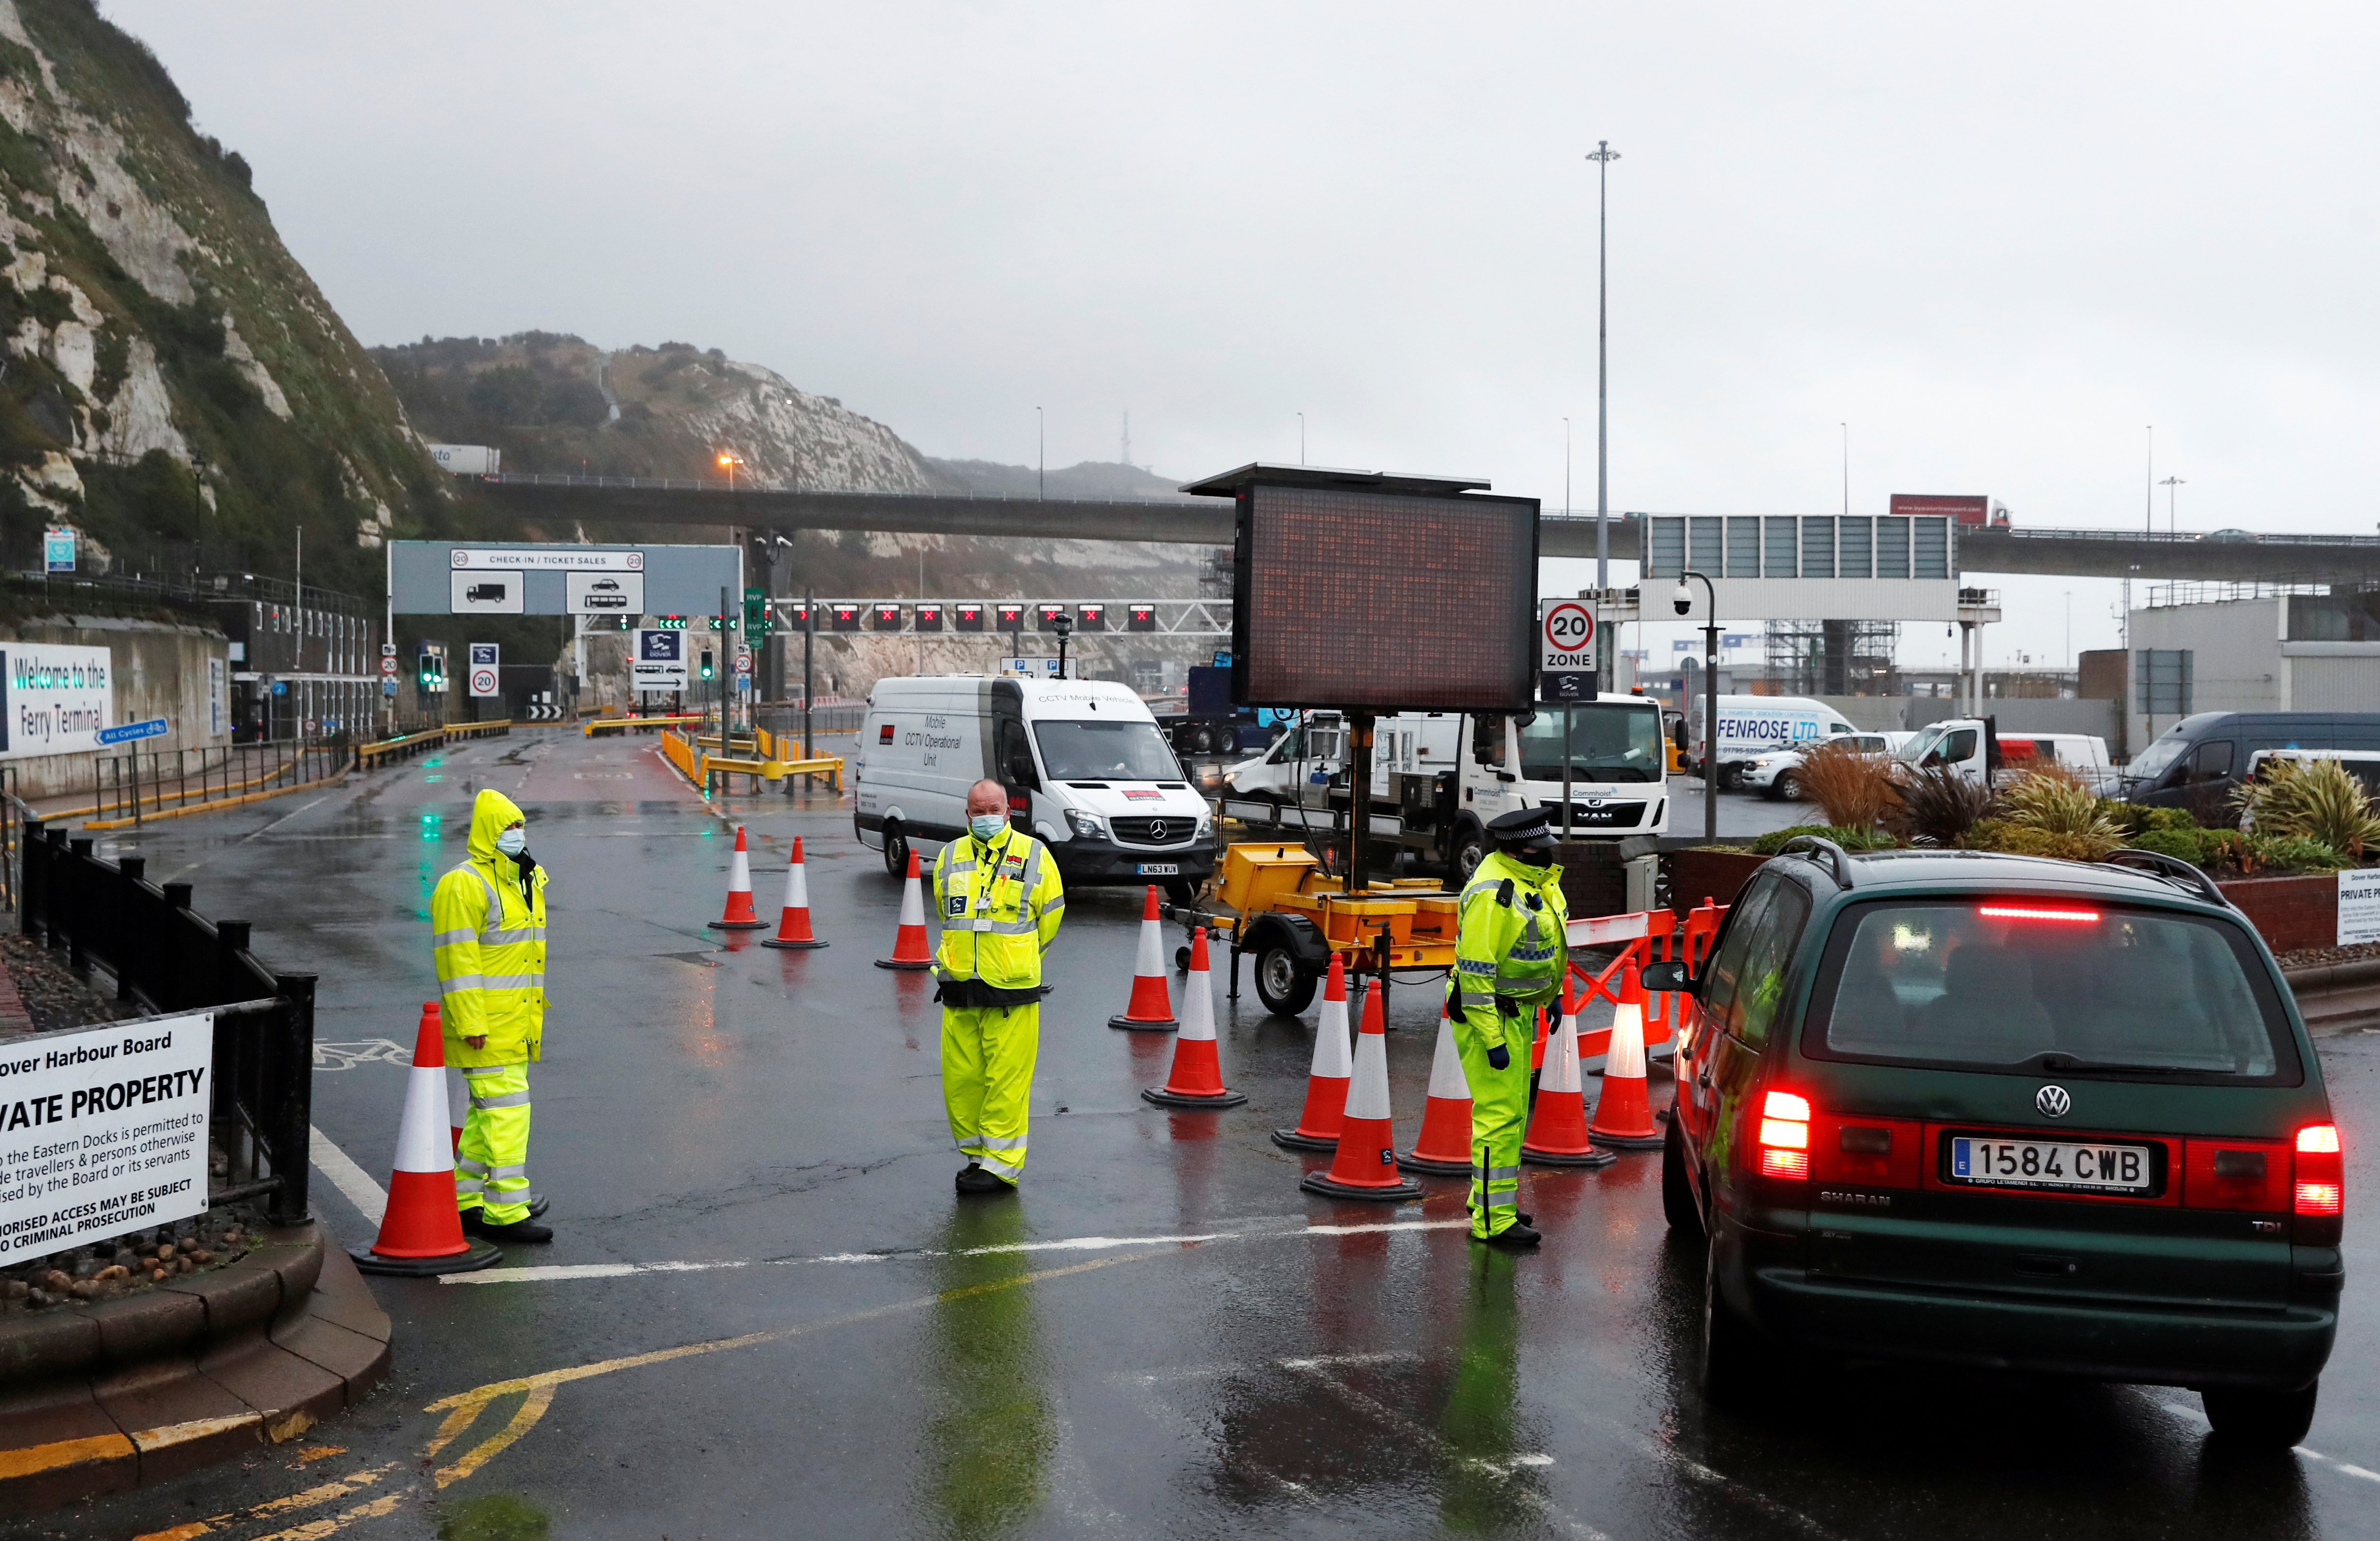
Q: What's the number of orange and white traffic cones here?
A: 12